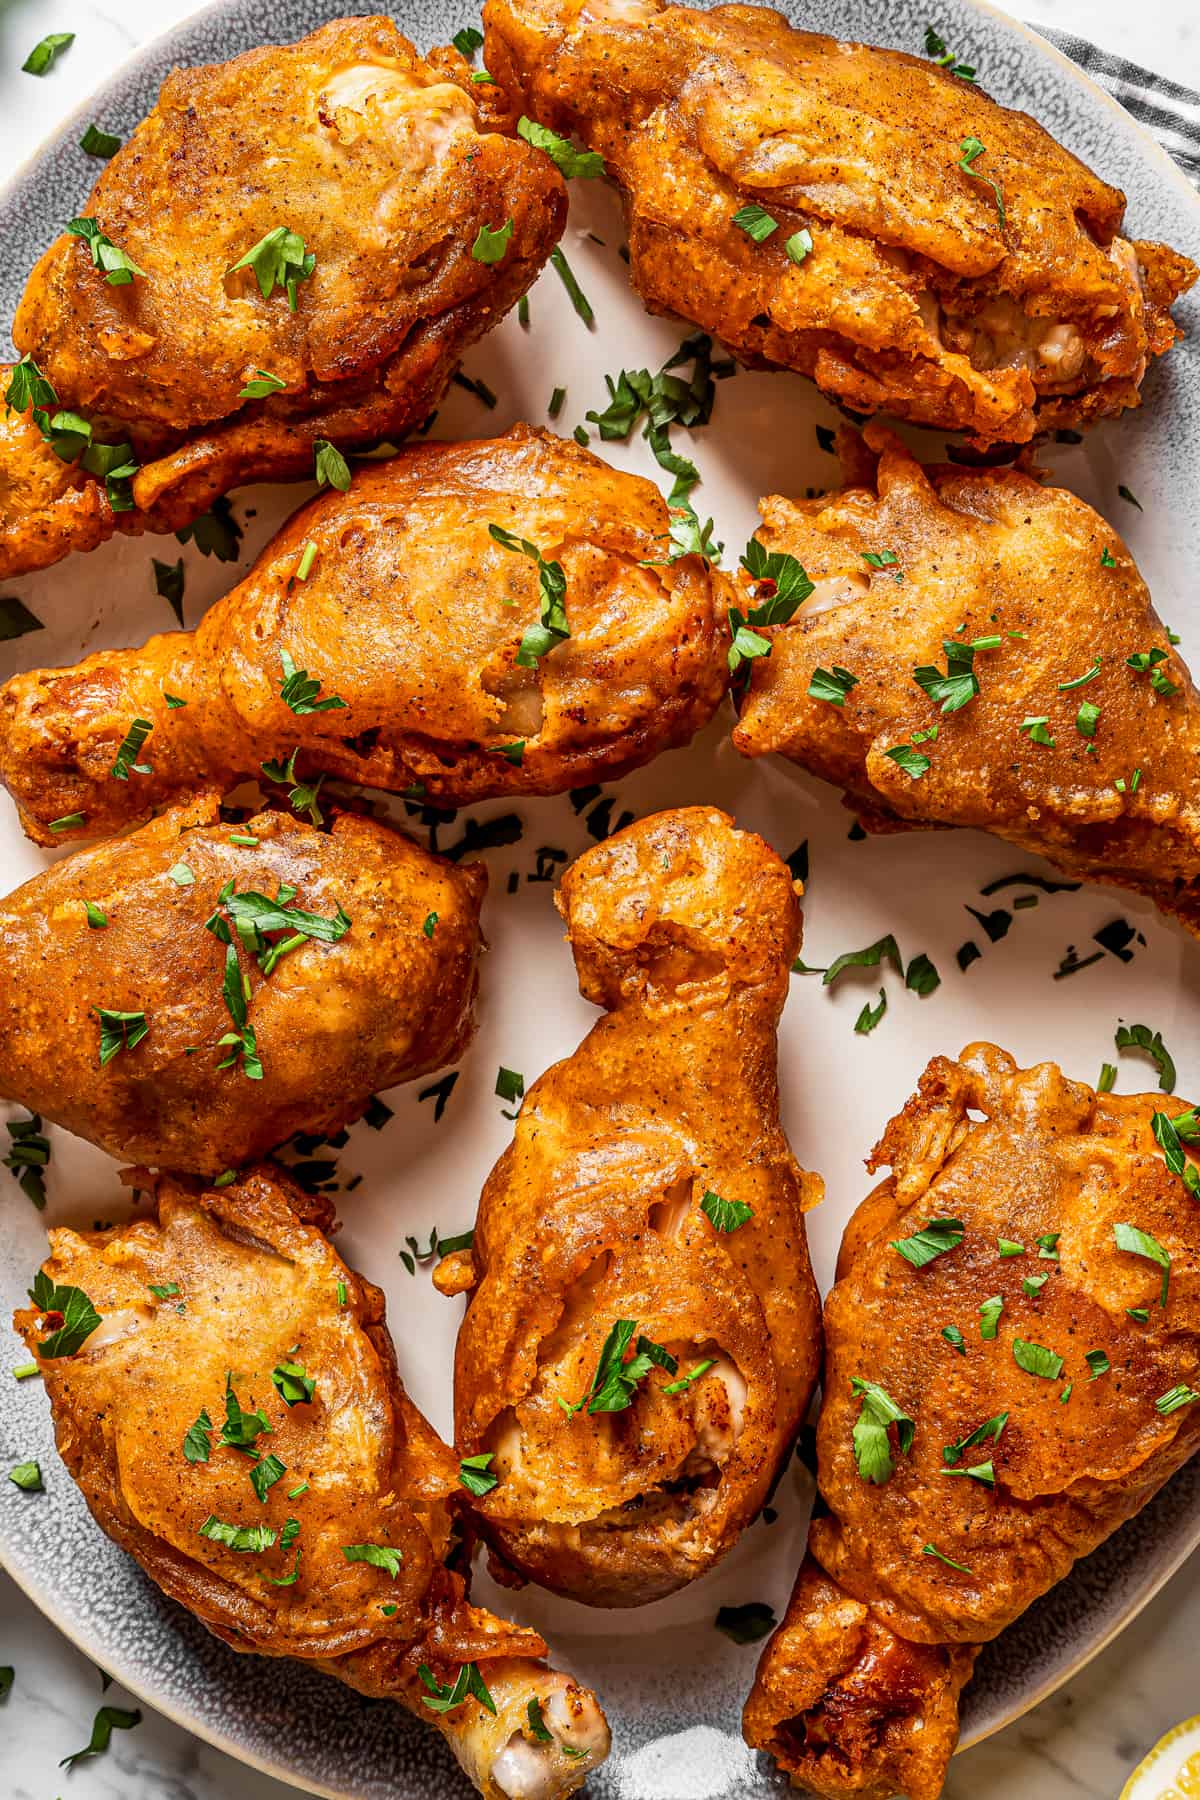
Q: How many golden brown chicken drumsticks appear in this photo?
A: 8